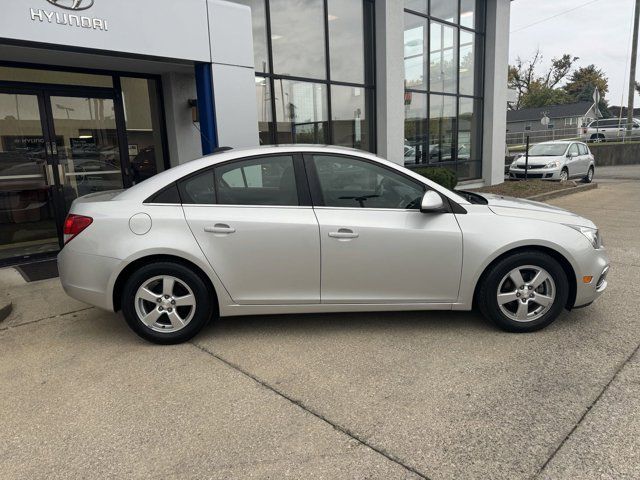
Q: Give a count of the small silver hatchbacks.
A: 1